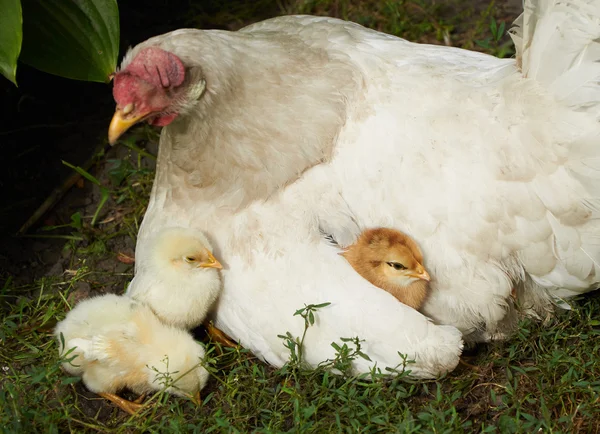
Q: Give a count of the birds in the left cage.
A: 0